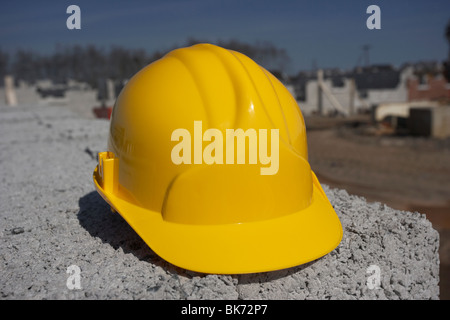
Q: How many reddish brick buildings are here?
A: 1